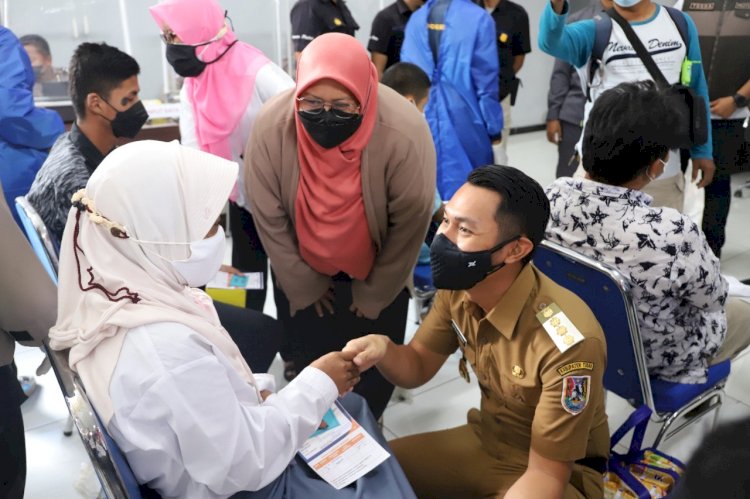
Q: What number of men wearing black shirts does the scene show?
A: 3